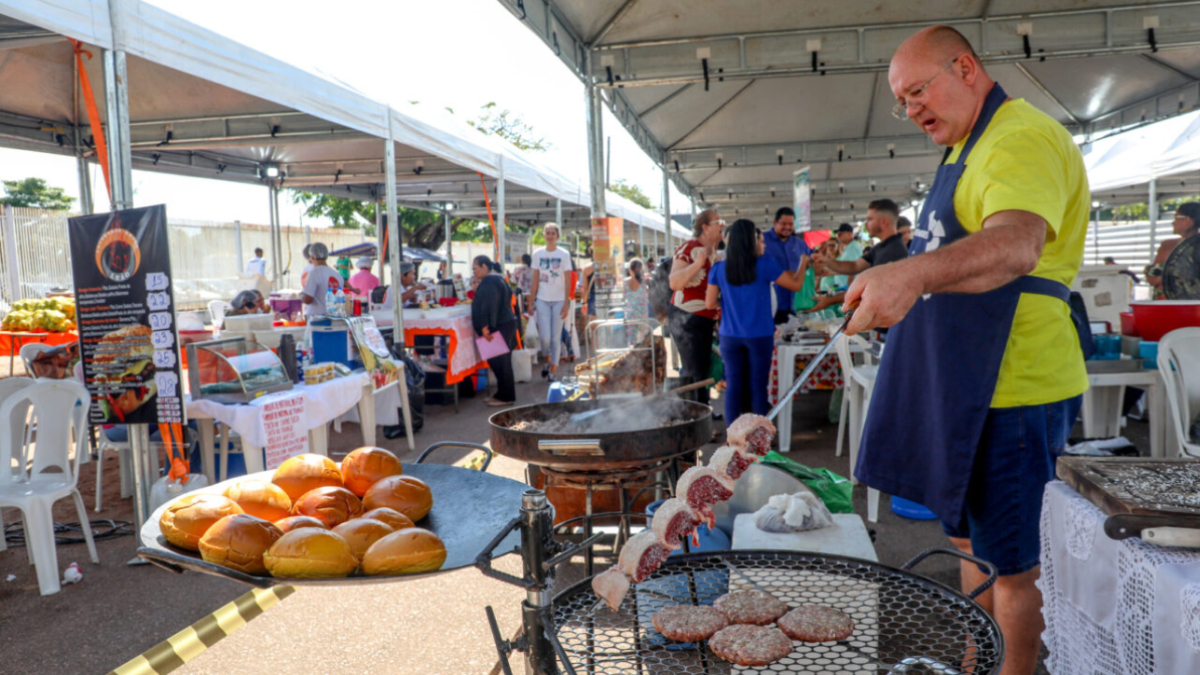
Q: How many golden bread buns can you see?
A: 12